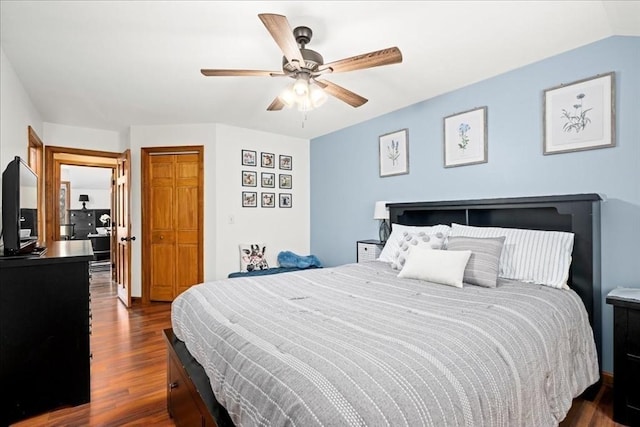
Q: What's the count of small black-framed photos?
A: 9